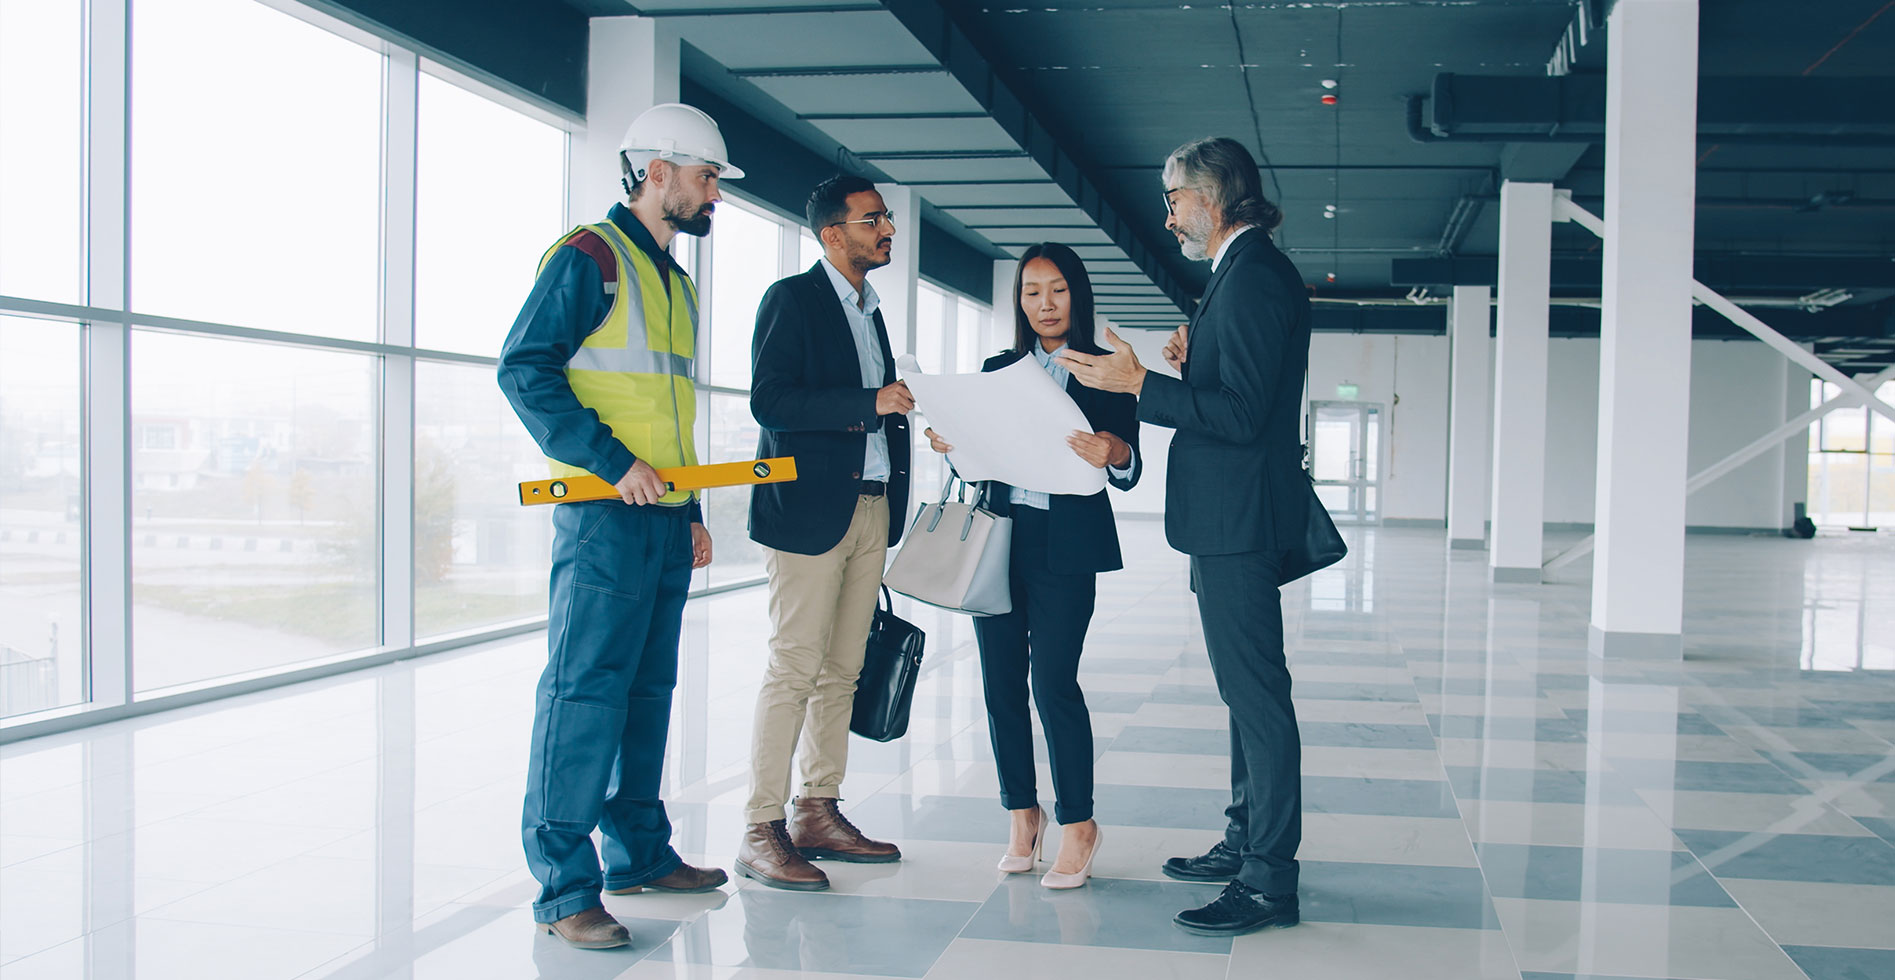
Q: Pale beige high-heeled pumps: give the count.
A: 2